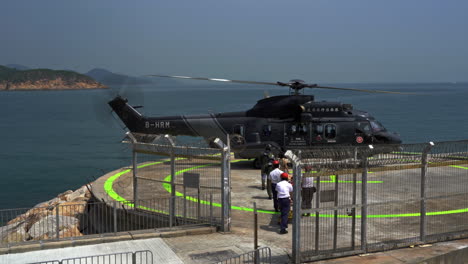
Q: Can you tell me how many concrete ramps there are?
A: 1